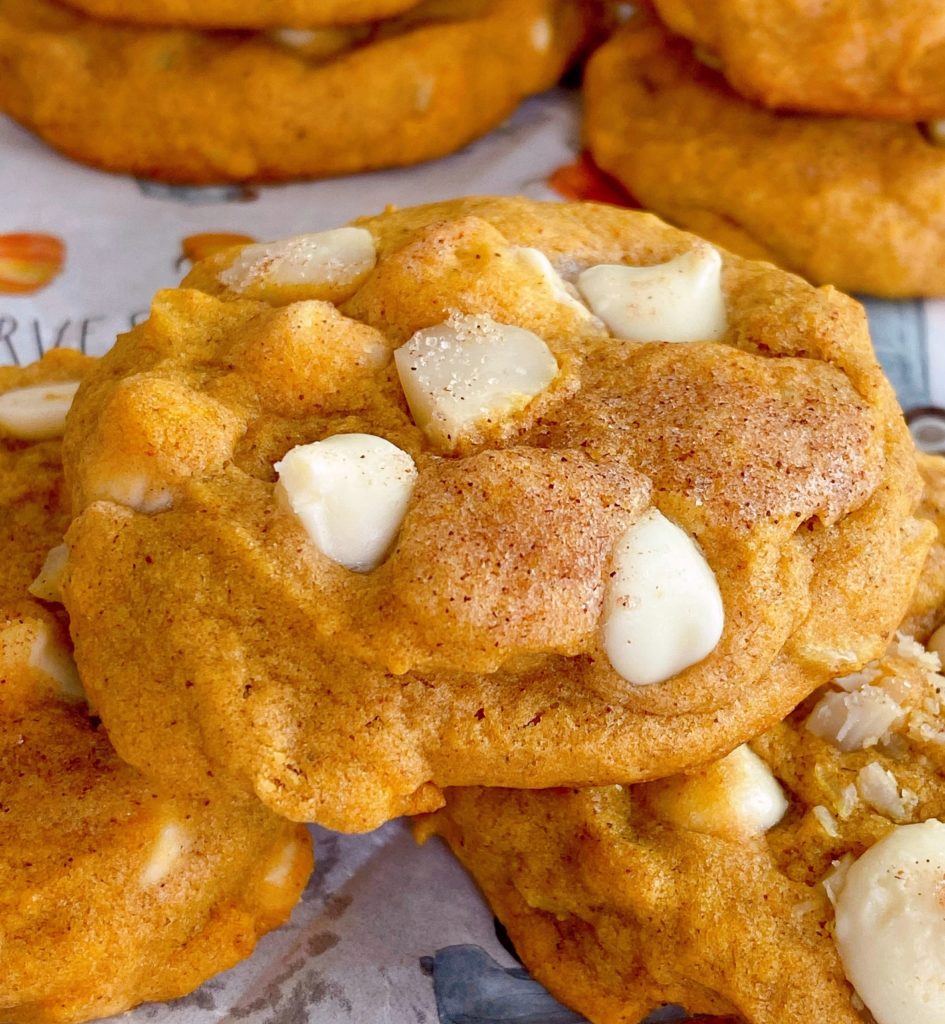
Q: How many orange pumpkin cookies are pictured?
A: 7